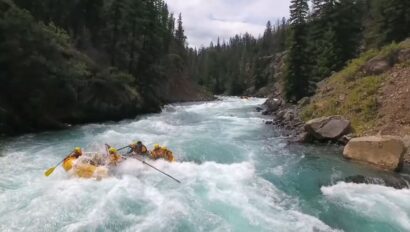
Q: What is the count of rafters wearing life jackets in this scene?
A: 5